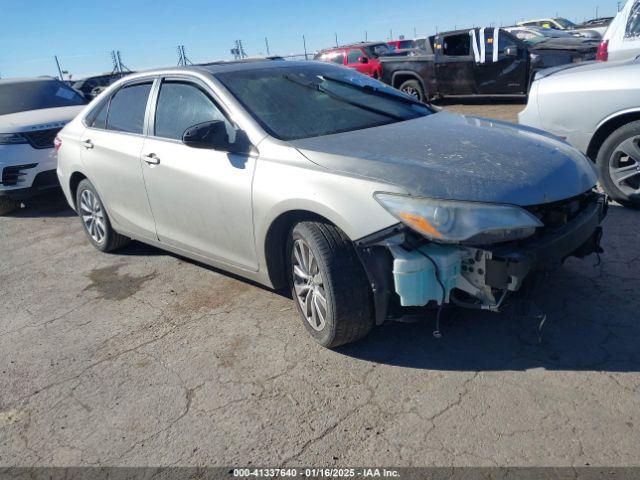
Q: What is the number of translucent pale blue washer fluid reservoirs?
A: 1